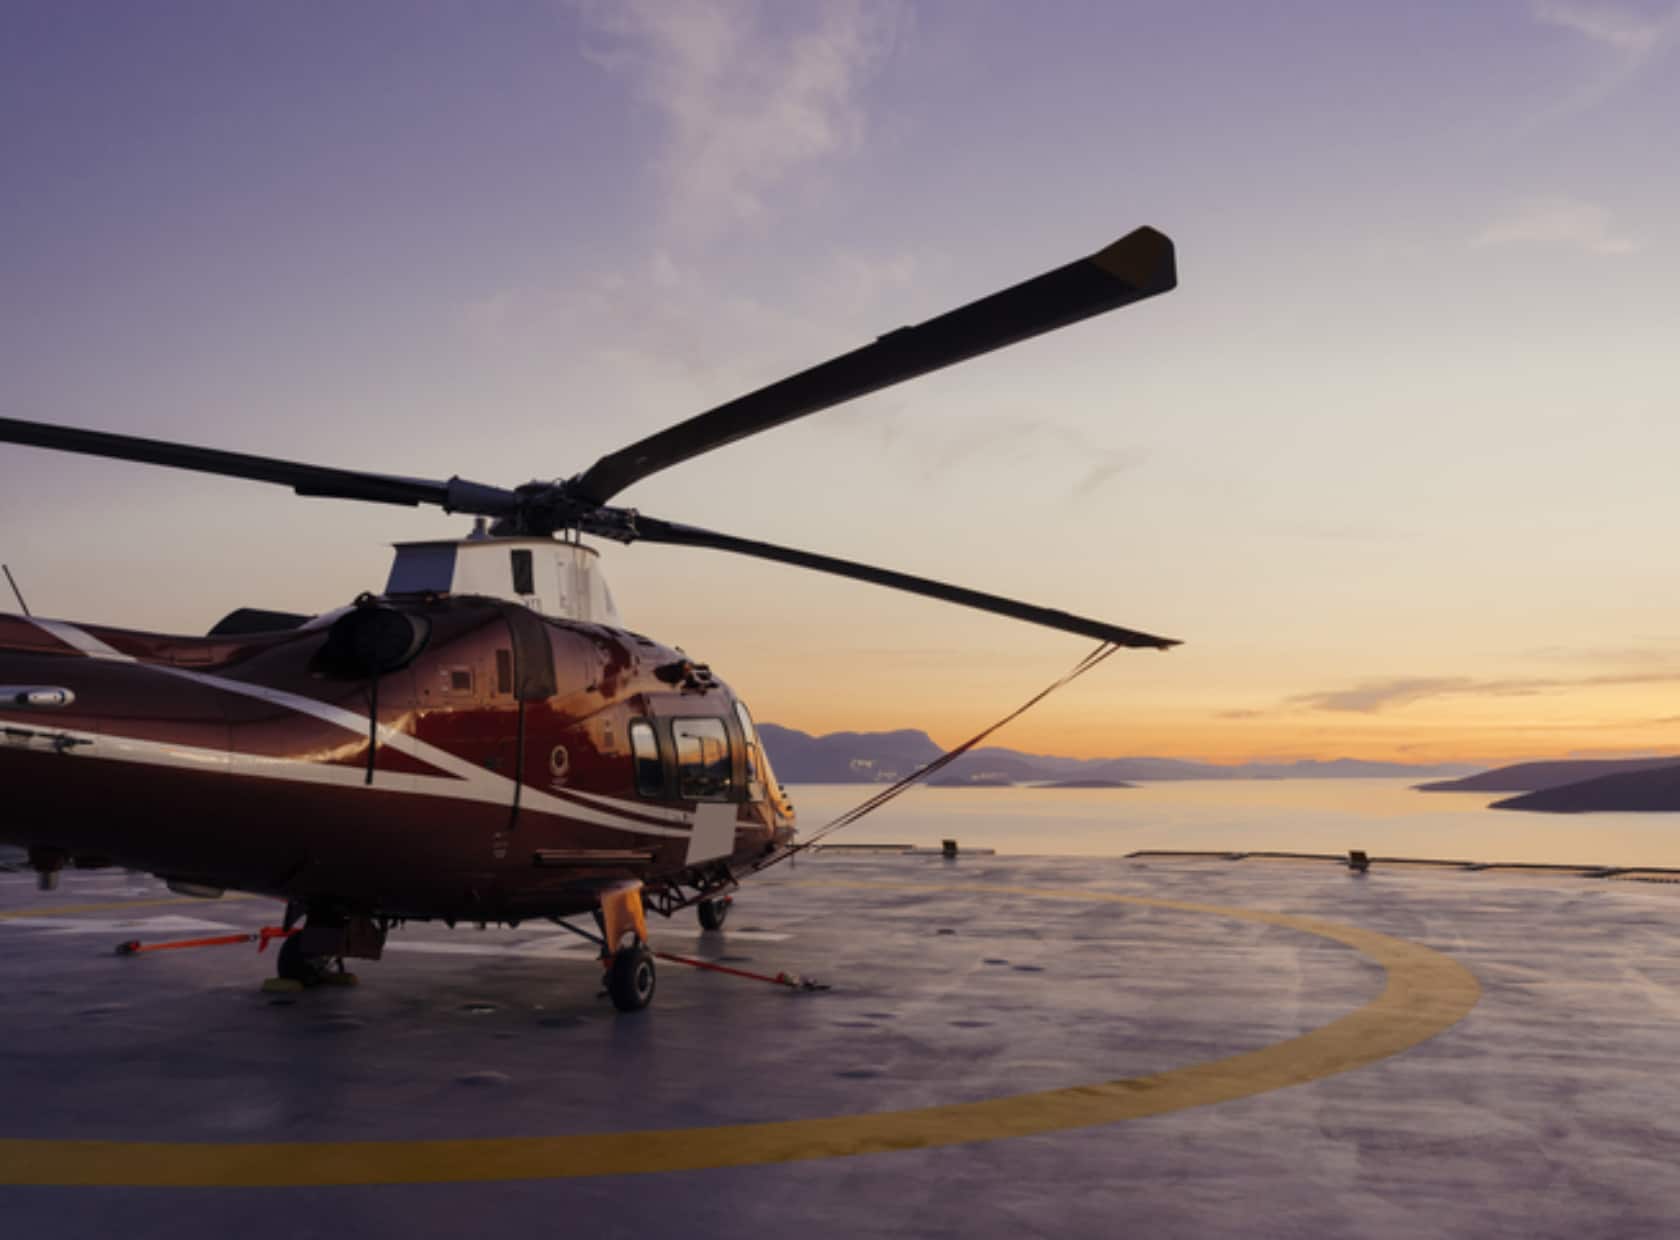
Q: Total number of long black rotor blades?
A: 3